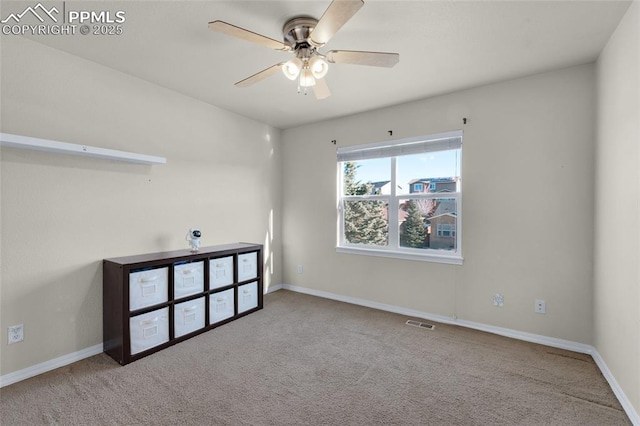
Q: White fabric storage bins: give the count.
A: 8